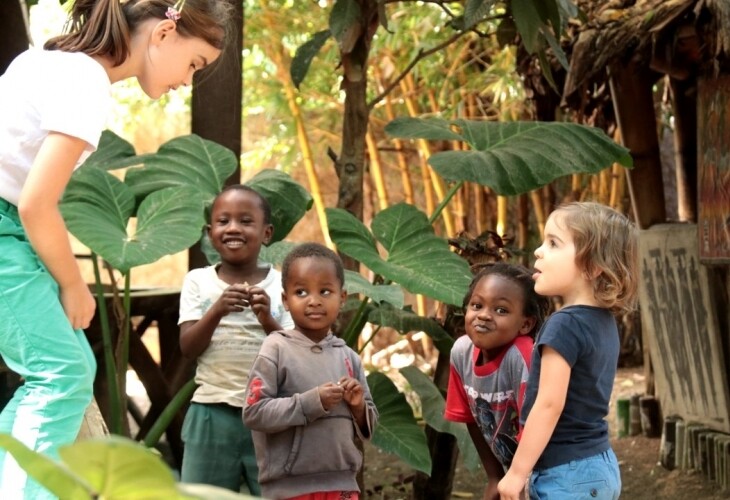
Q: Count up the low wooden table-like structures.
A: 1